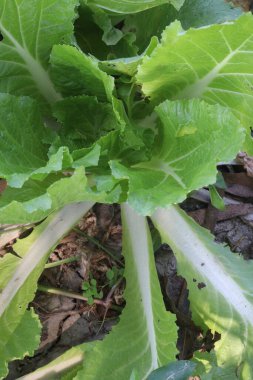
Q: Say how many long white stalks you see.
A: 3